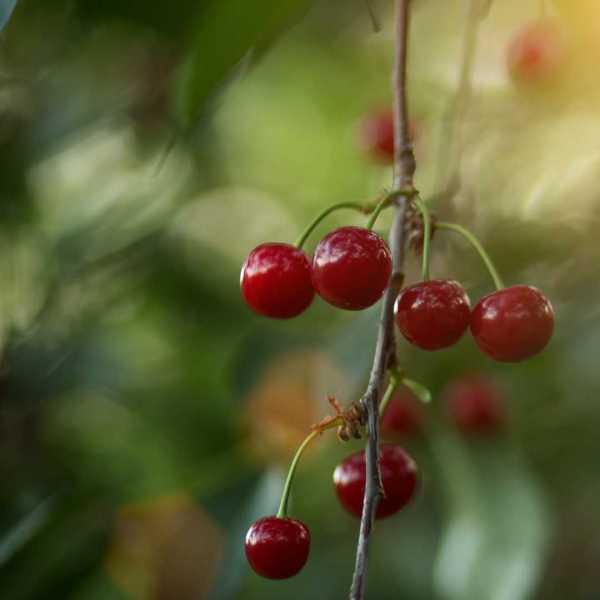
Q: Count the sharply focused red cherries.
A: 6